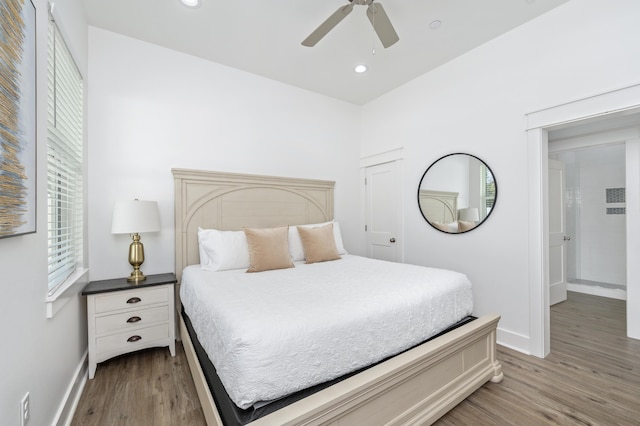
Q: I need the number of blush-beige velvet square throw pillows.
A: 2